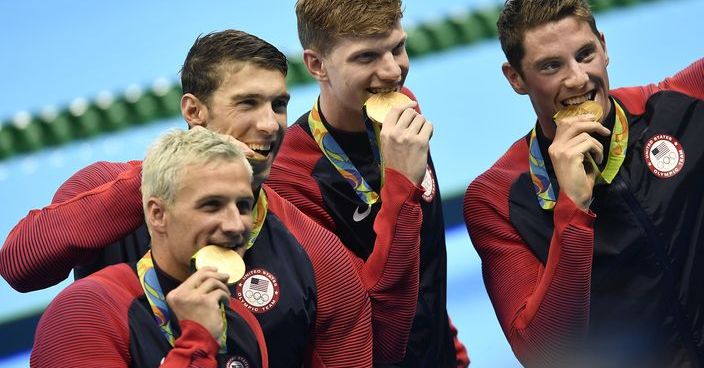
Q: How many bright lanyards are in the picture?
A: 4